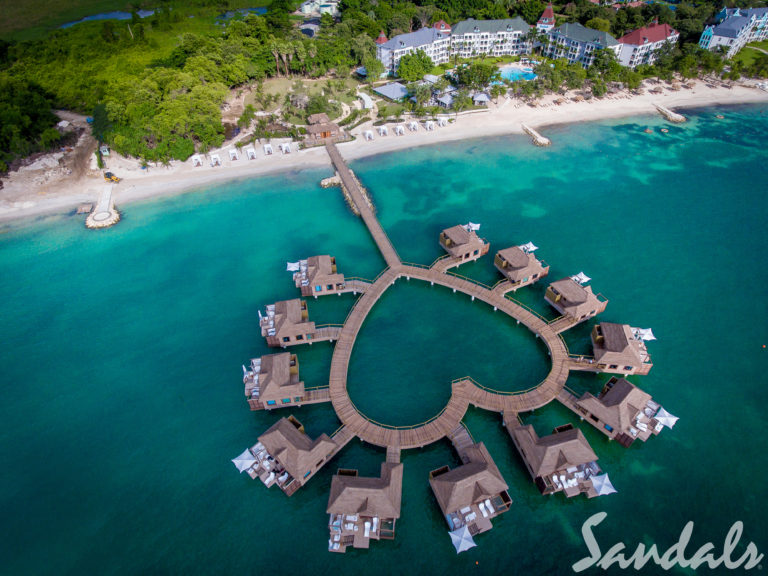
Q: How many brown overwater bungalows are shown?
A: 12